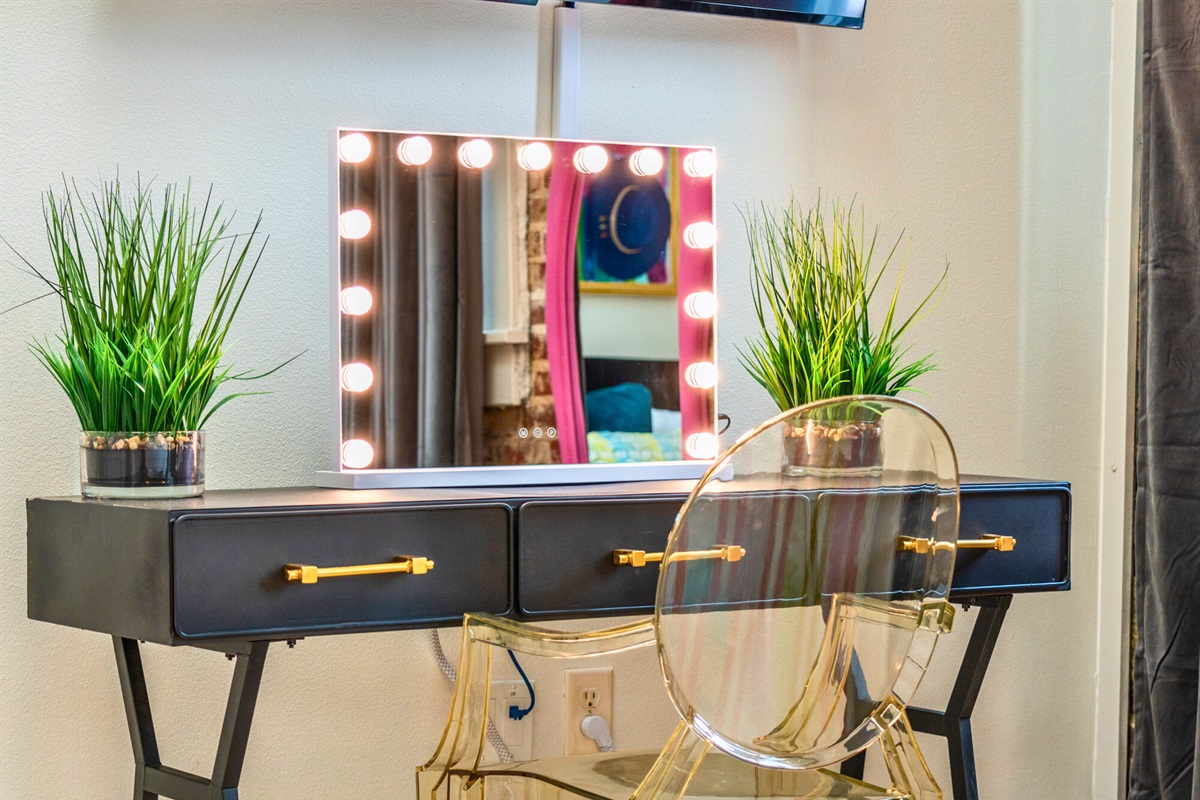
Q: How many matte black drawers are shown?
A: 3